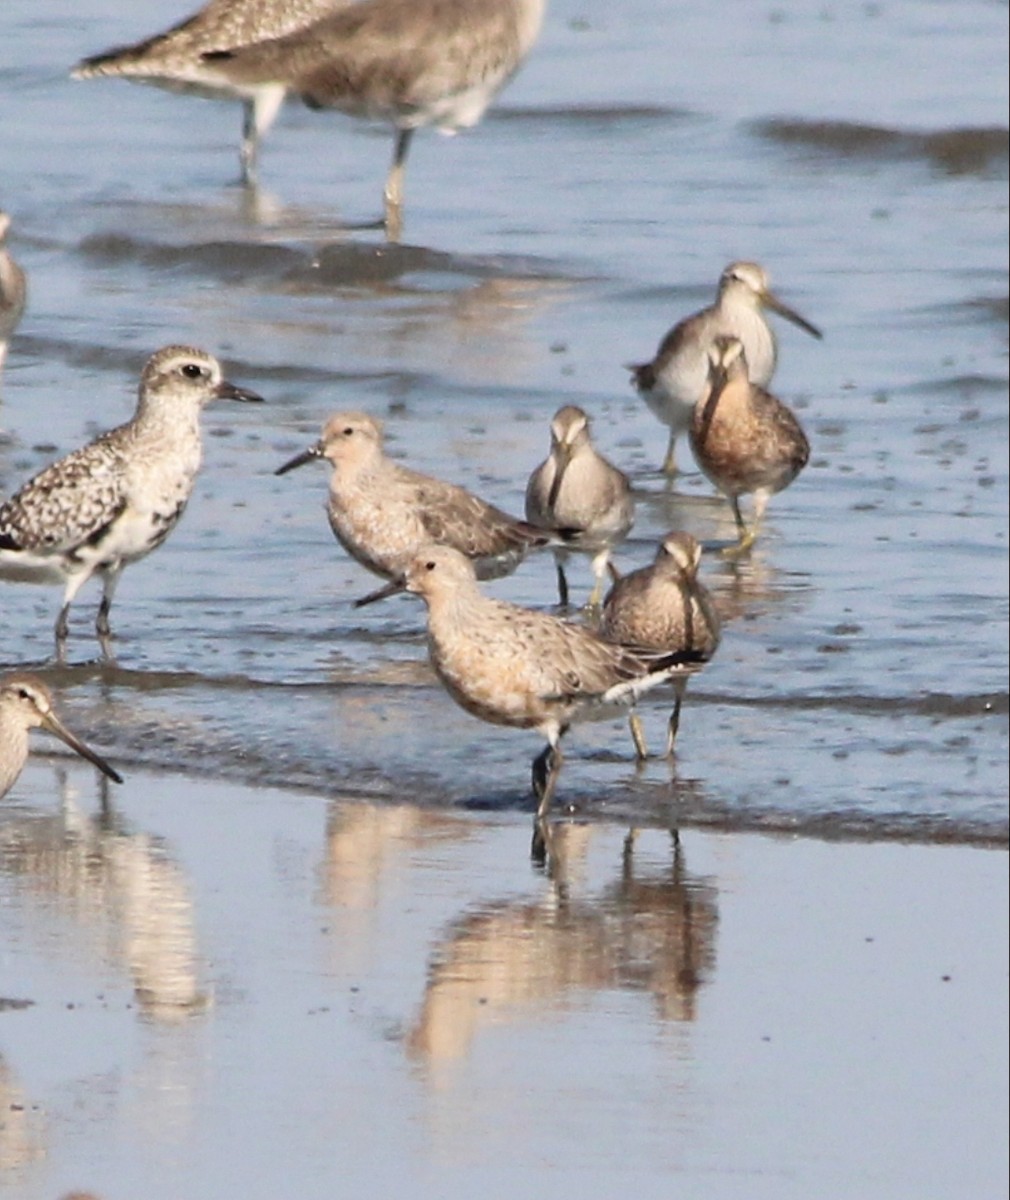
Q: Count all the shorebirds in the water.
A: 11